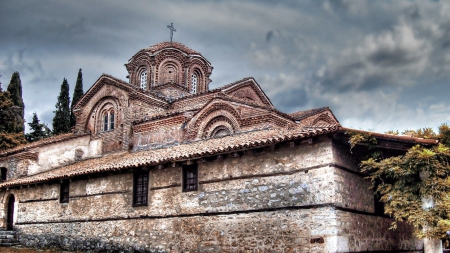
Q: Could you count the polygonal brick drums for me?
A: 1